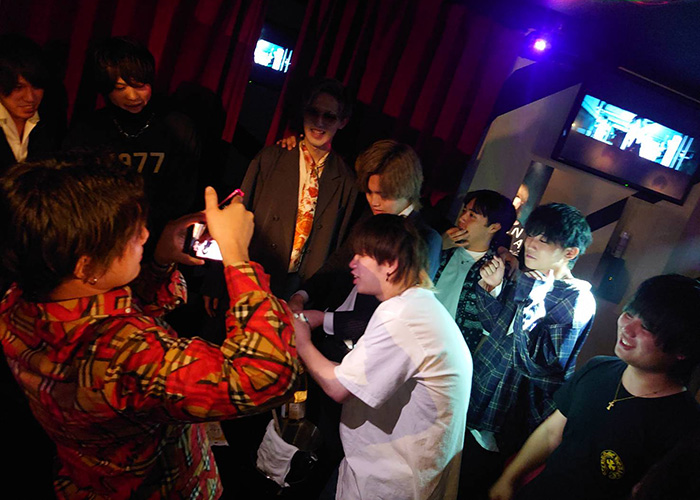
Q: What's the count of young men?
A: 9